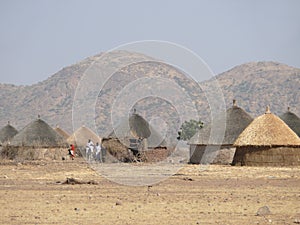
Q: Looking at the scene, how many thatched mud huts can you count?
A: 8